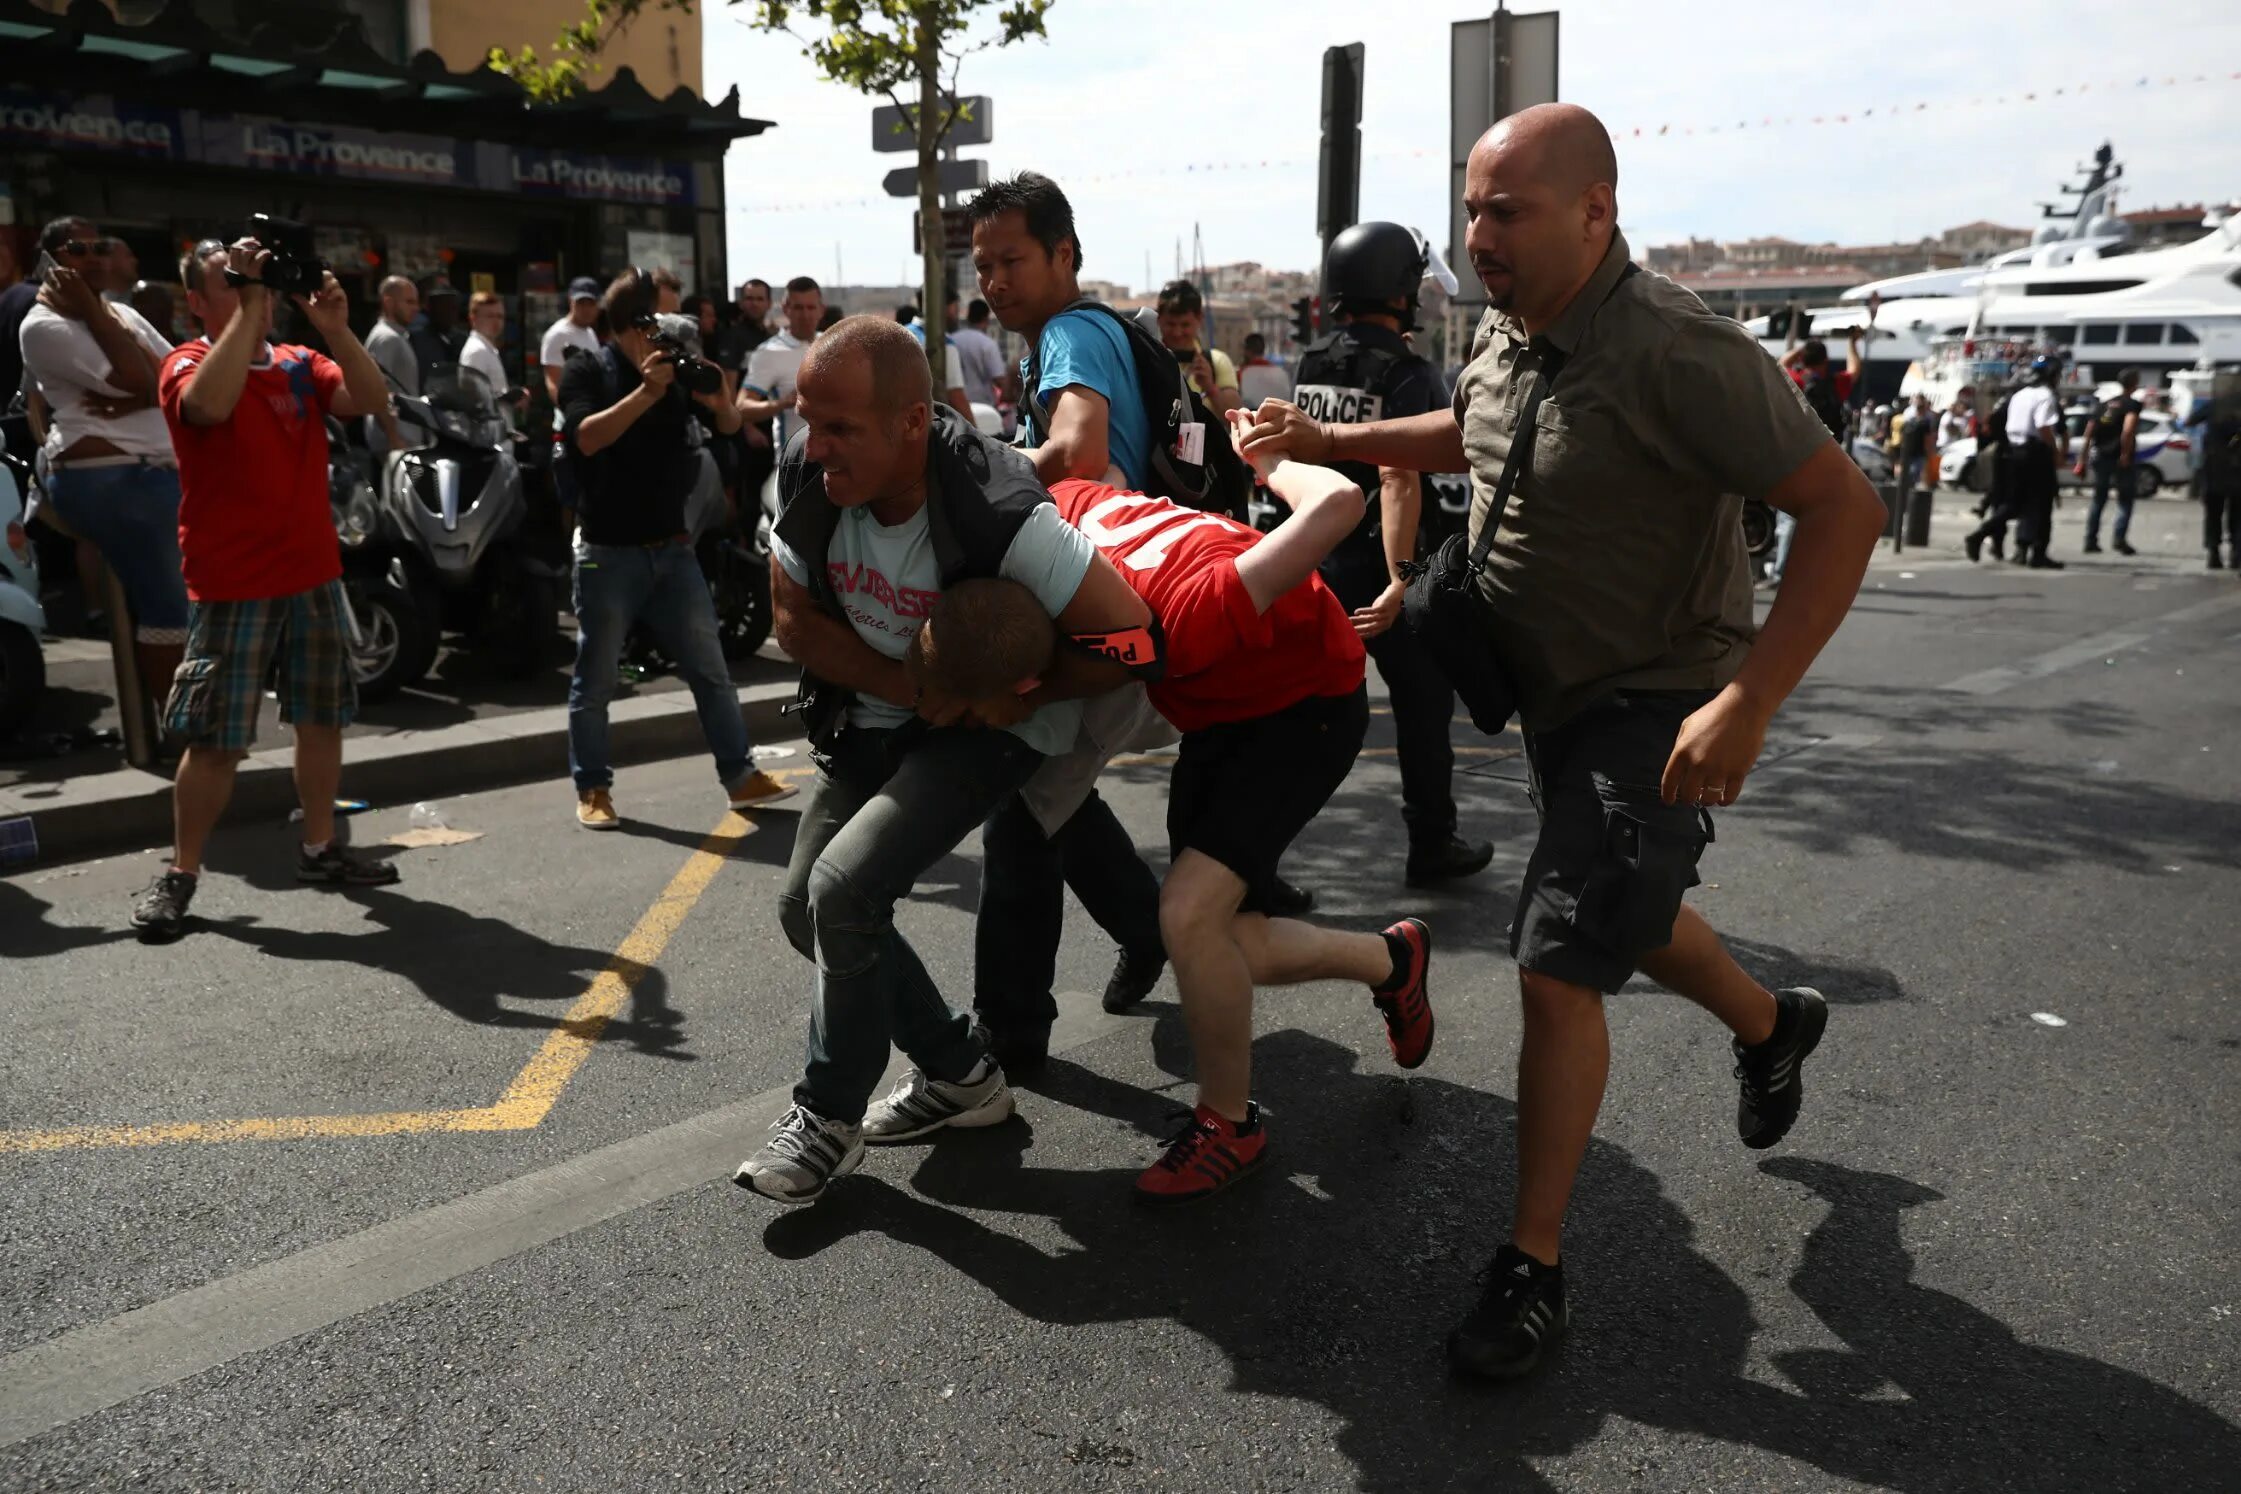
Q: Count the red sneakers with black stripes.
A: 2